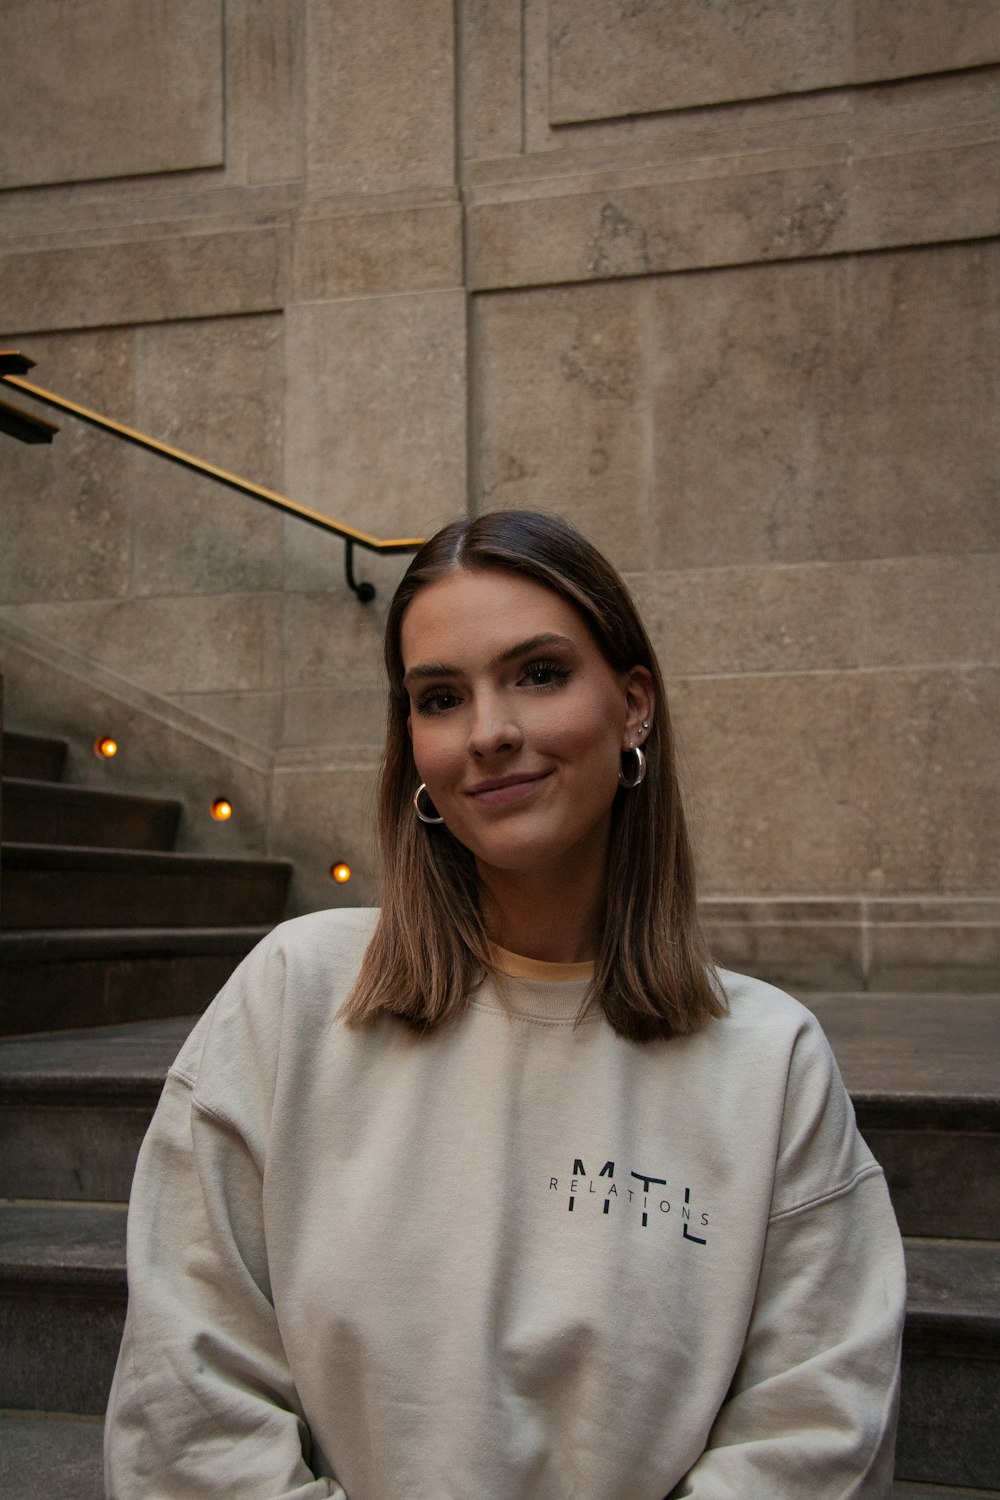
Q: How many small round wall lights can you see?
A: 3